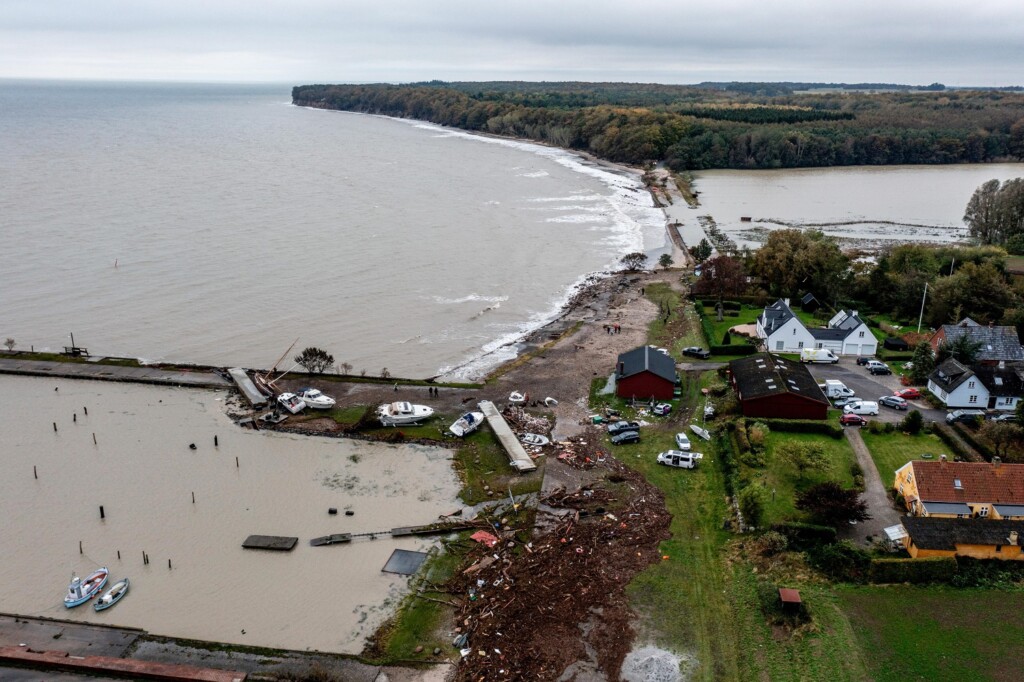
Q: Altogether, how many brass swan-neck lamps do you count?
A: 0